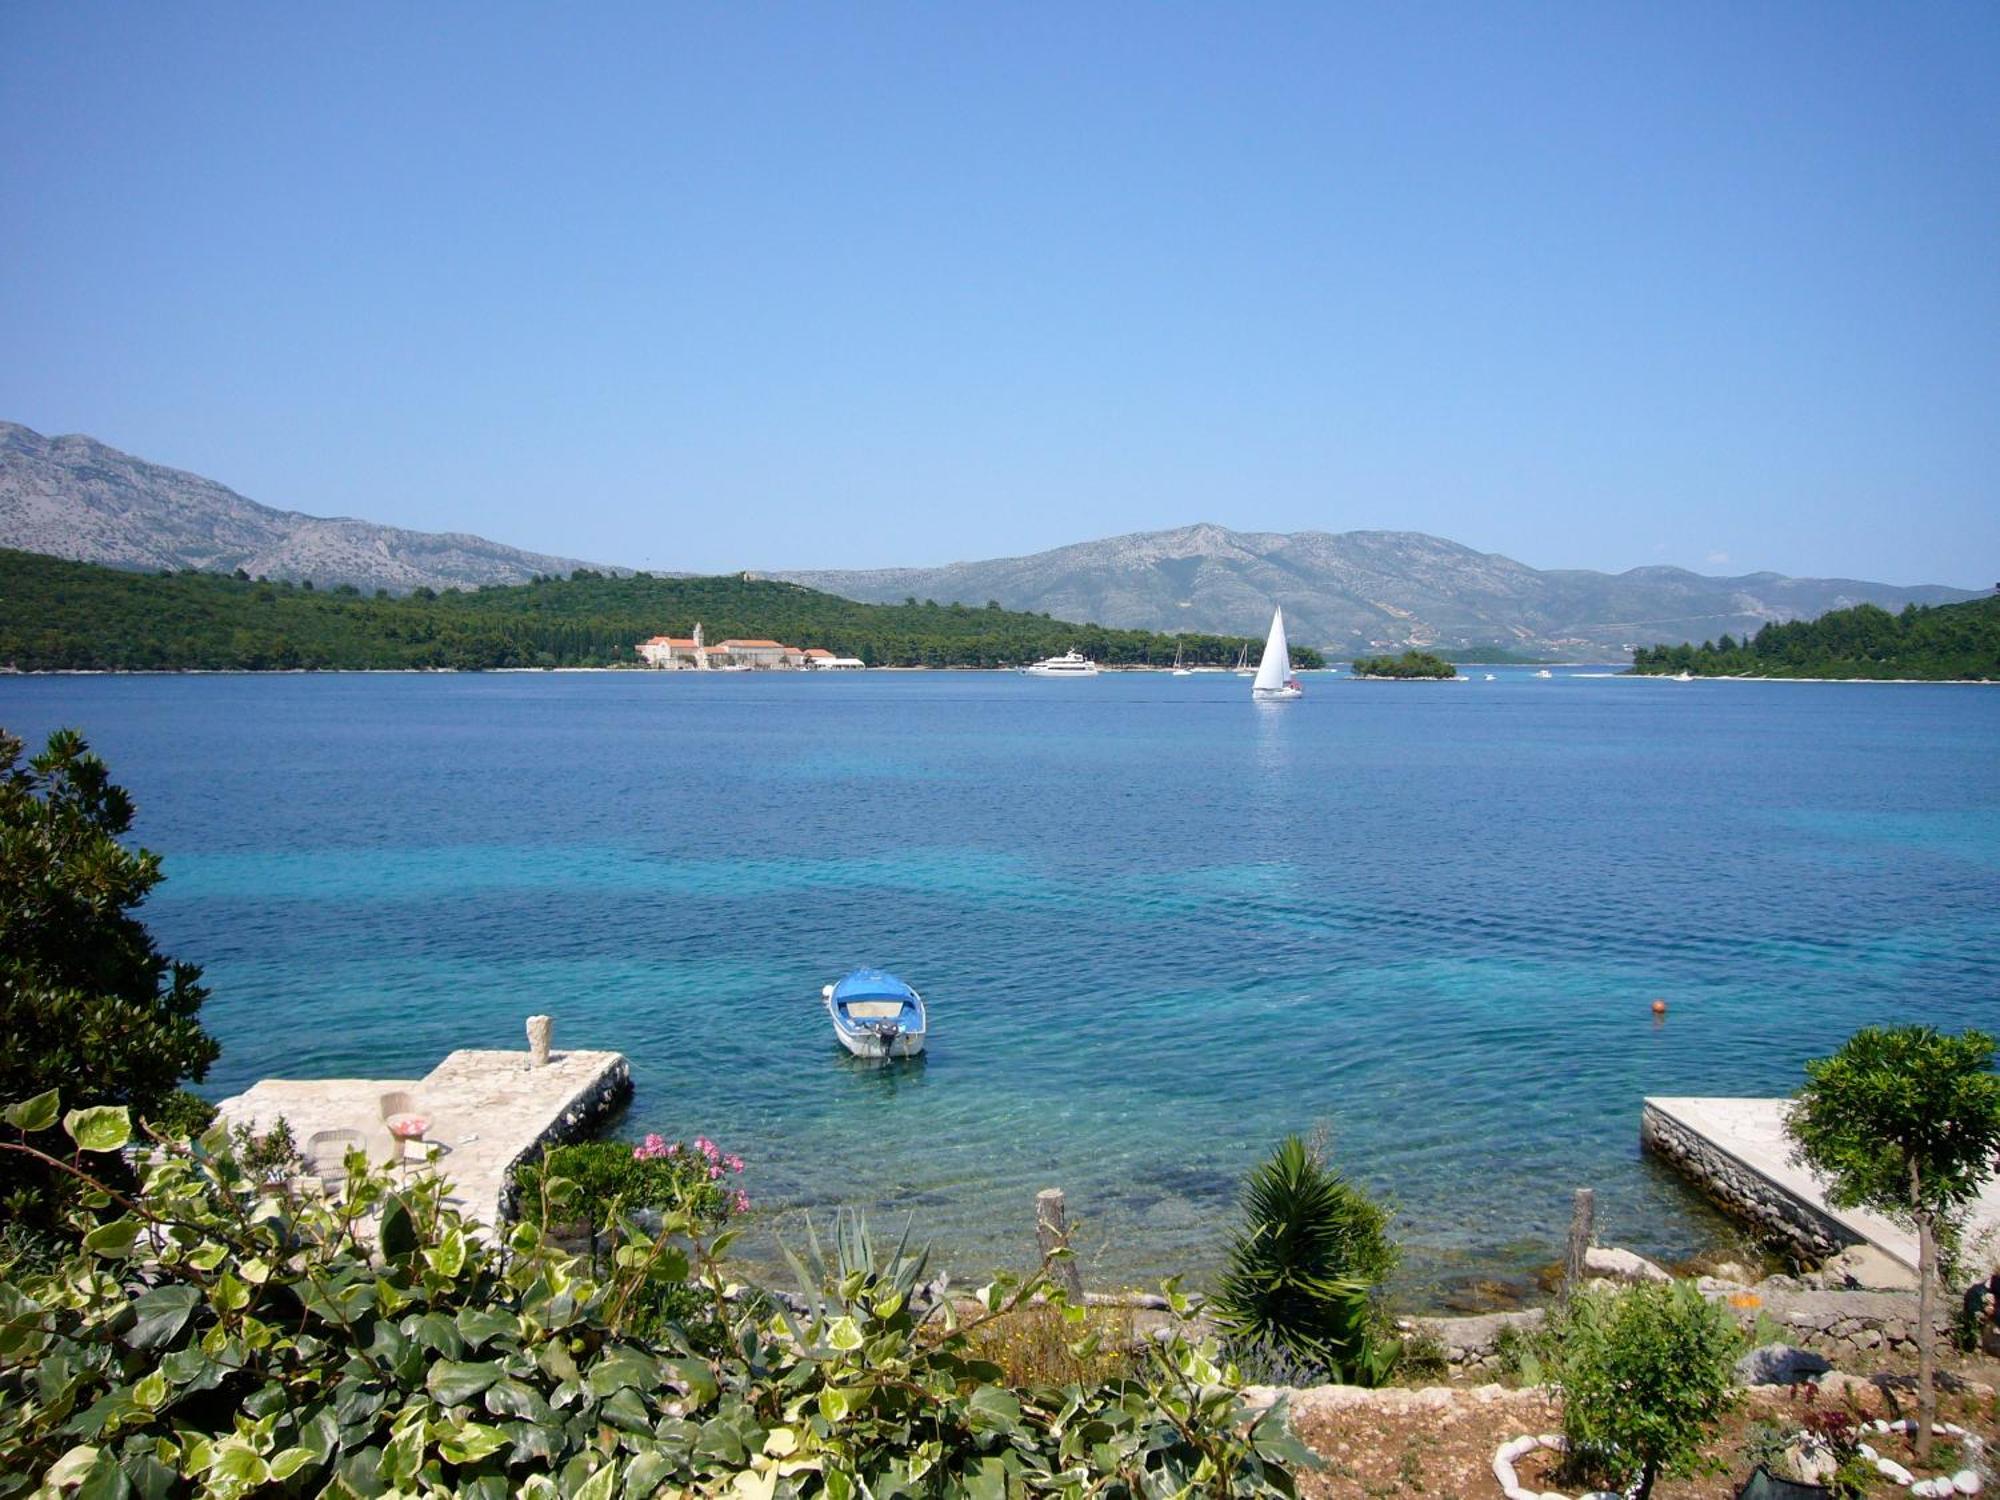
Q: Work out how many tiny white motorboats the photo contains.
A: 3